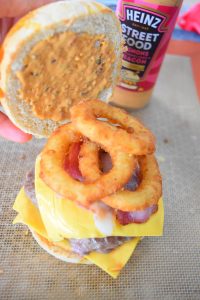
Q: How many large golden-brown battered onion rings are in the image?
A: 3